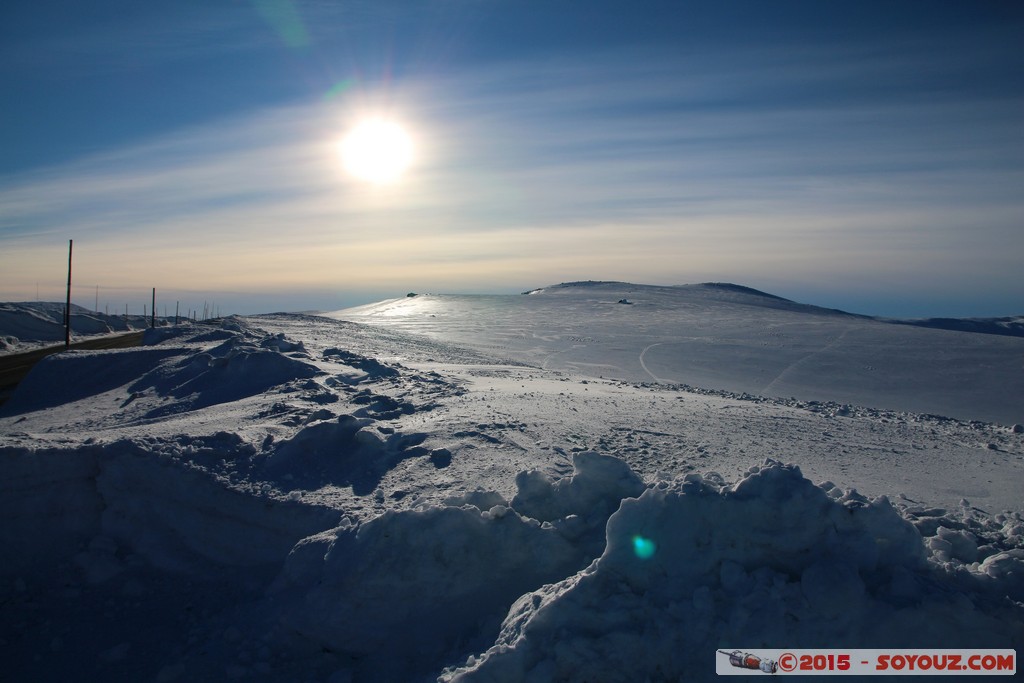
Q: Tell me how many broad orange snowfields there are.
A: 0